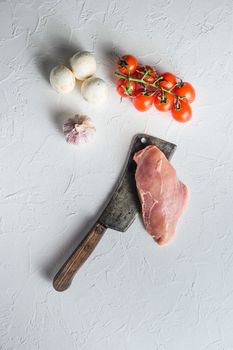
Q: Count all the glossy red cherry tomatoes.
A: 8